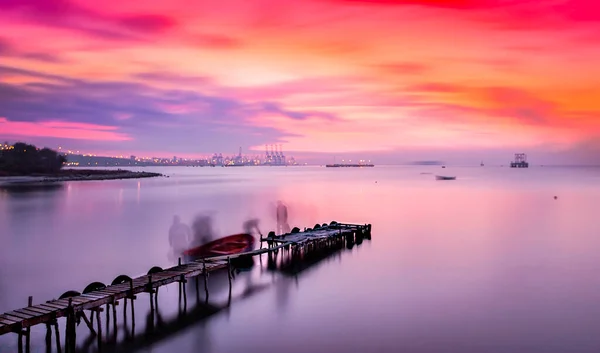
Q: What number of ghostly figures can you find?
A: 4